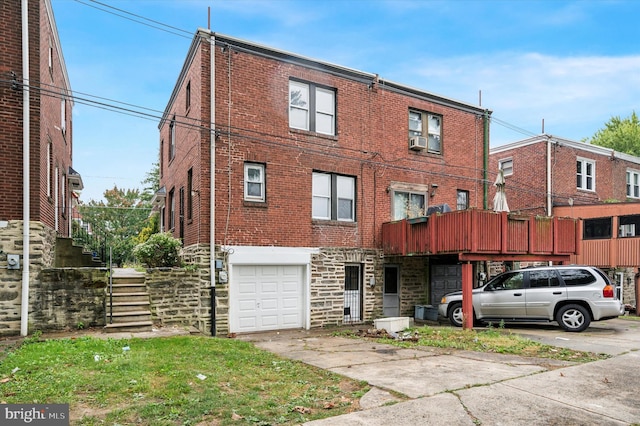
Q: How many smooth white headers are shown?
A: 1